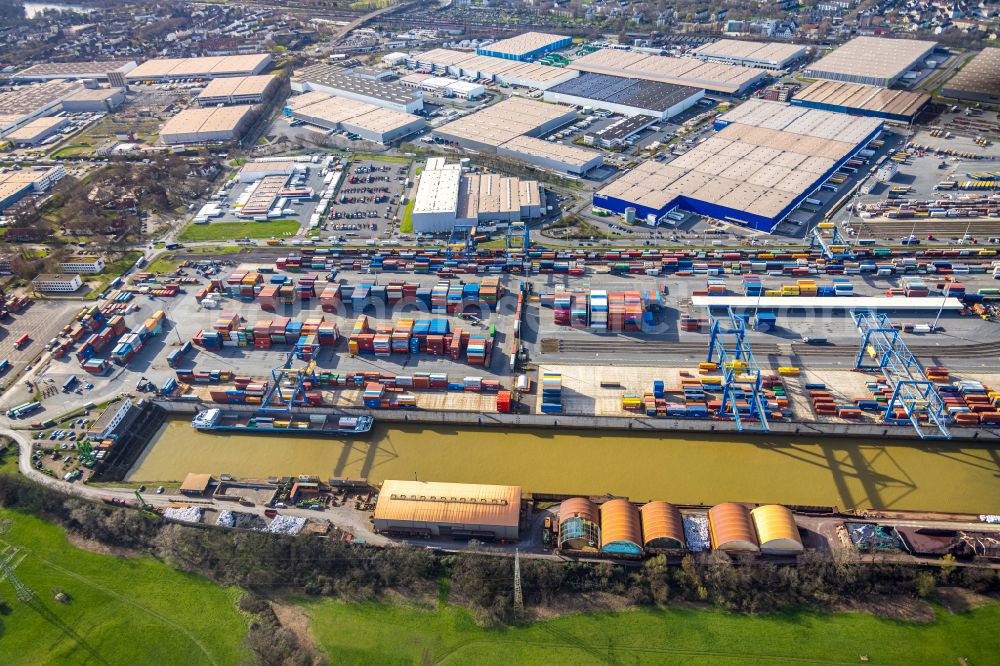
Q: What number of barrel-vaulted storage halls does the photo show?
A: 5